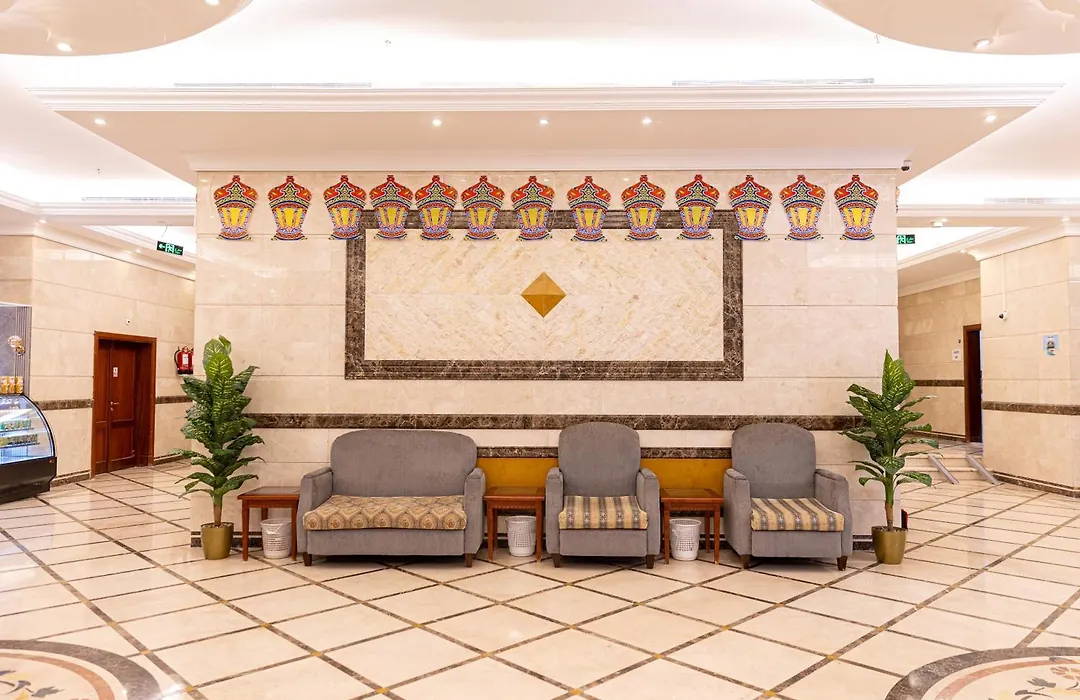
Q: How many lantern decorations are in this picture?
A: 13